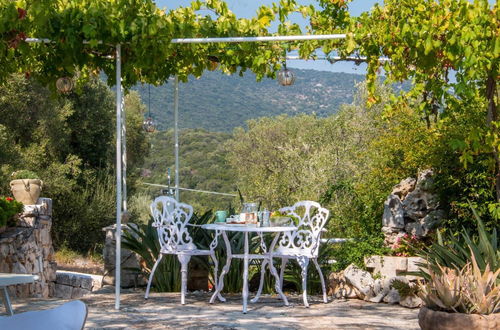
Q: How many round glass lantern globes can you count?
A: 3